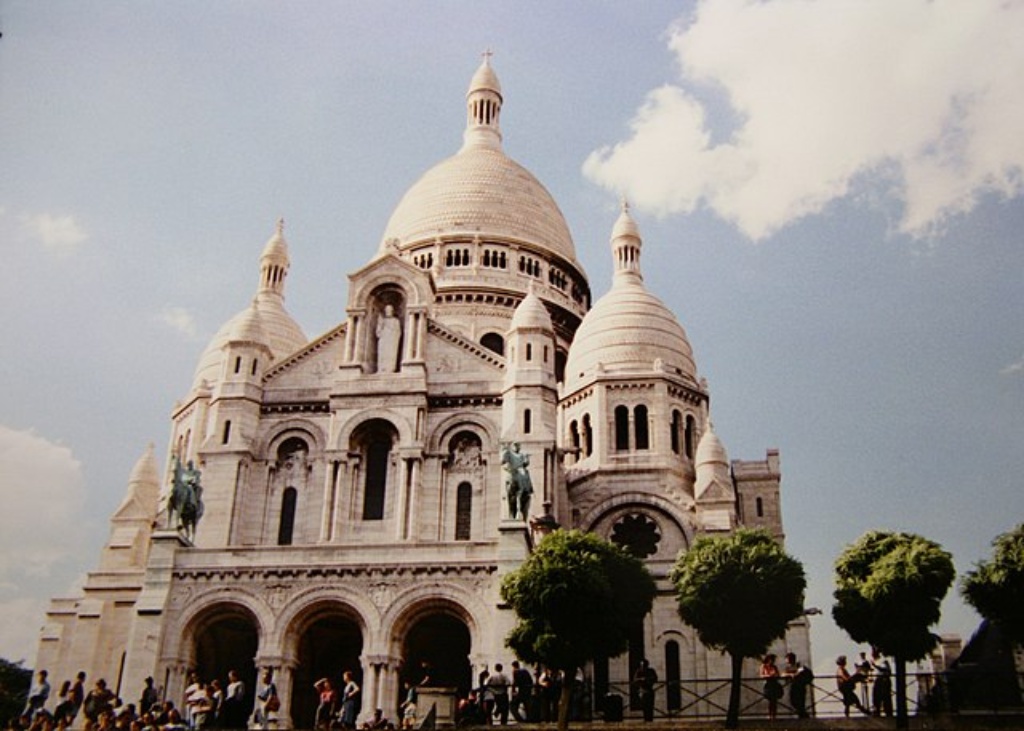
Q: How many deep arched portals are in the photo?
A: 3